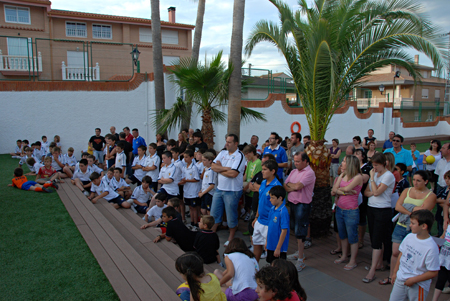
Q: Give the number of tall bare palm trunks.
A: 3